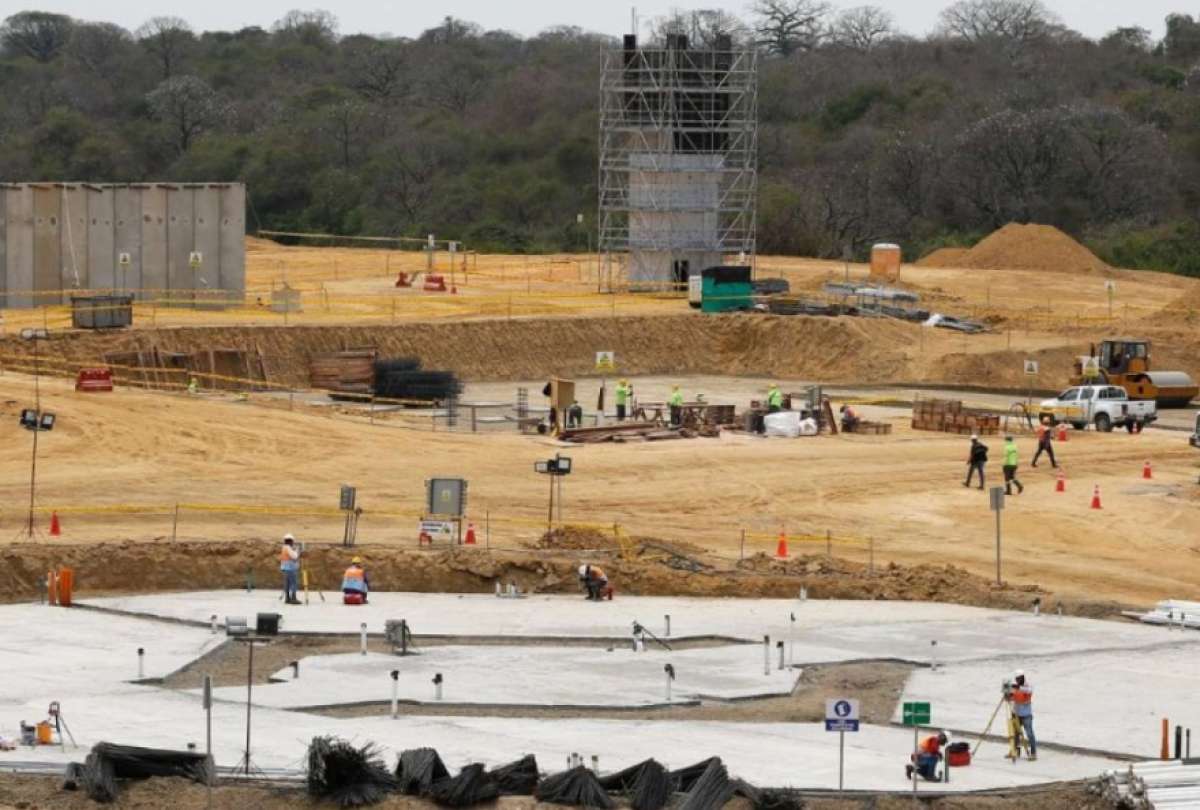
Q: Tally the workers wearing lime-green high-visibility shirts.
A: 4